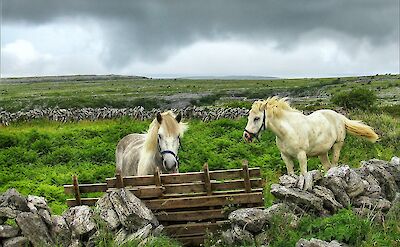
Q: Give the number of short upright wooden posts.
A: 5